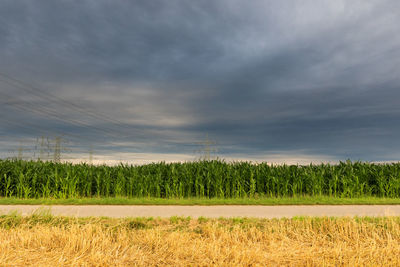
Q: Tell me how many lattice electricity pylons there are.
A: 5